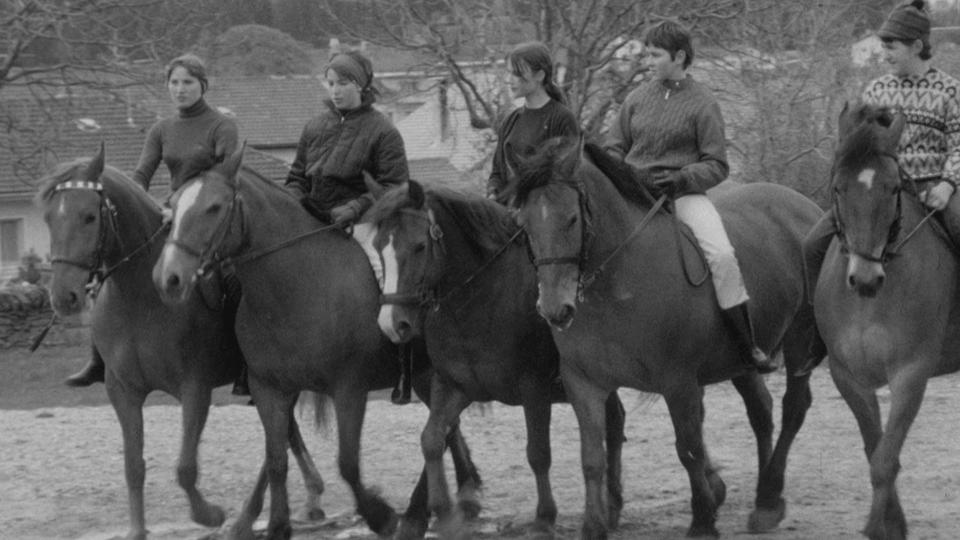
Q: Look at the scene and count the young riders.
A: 5